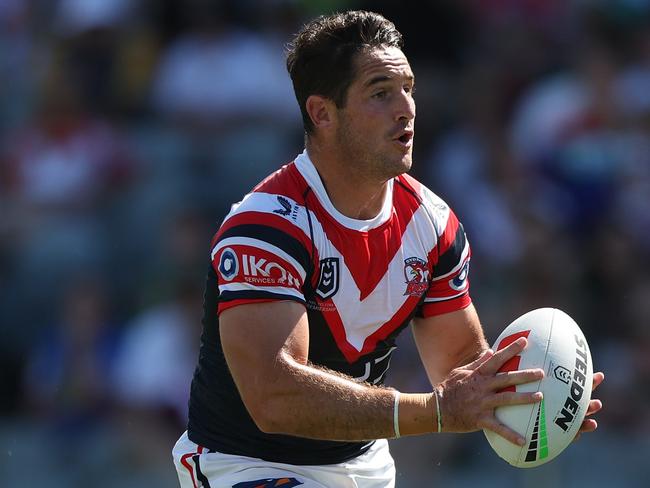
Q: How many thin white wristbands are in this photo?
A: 2